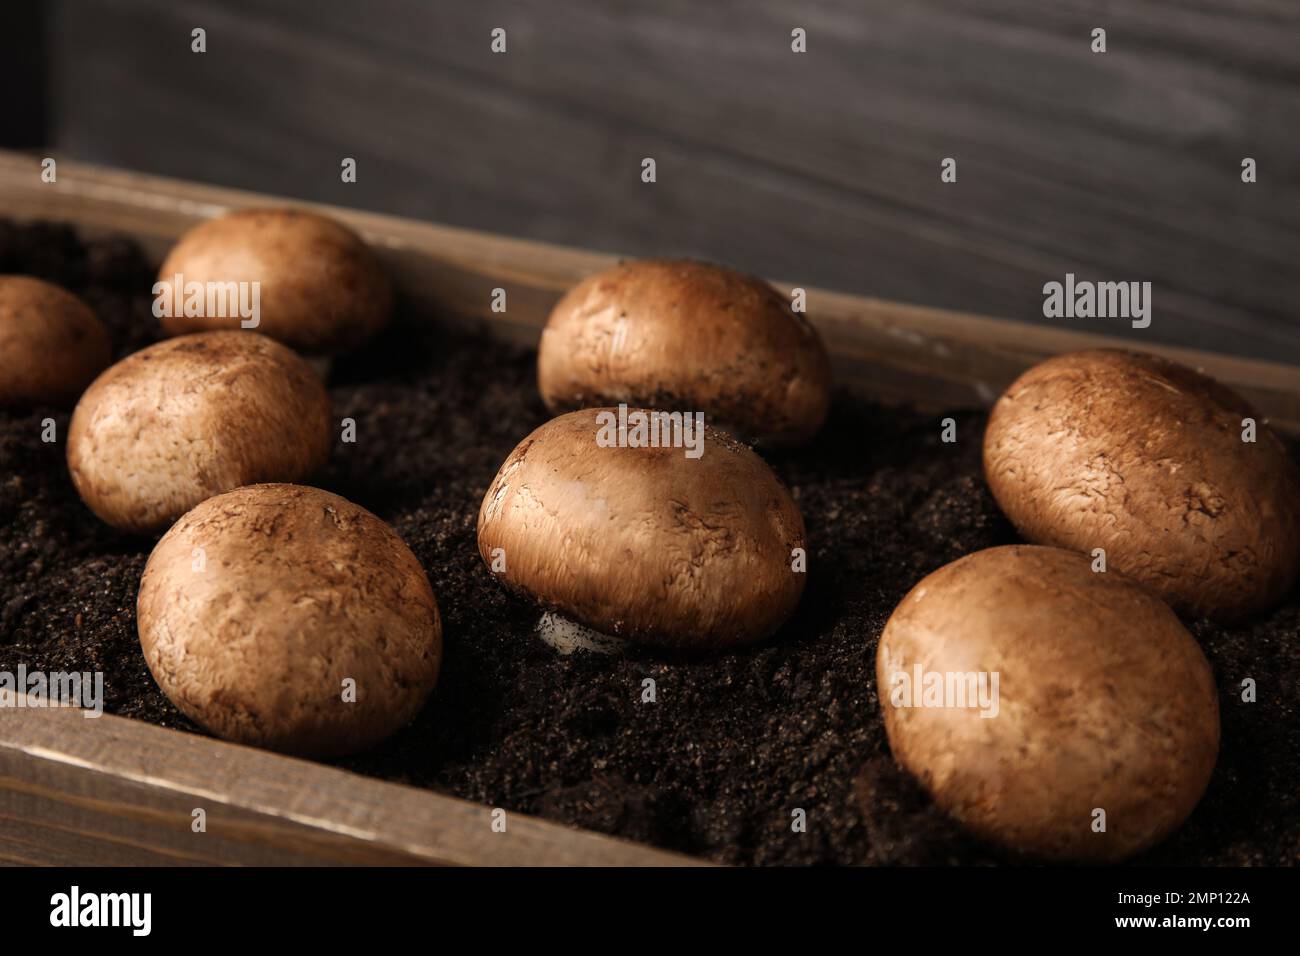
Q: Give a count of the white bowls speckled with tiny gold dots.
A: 0